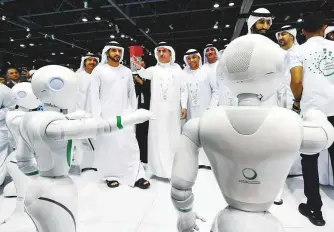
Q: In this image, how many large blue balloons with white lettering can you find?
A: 0